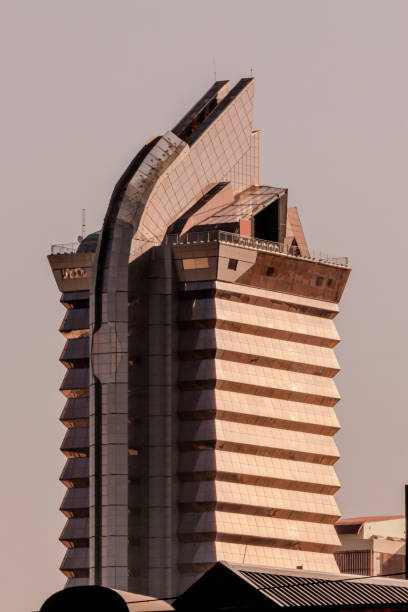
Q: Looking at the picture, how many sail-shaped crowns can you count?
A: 1